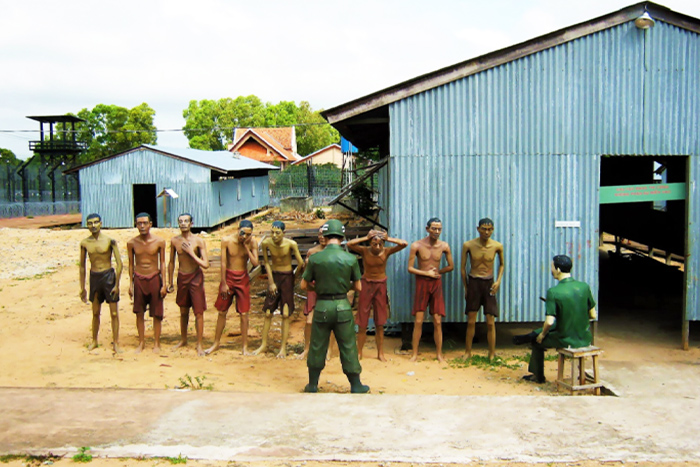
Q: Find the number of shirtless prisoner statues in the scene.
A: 9